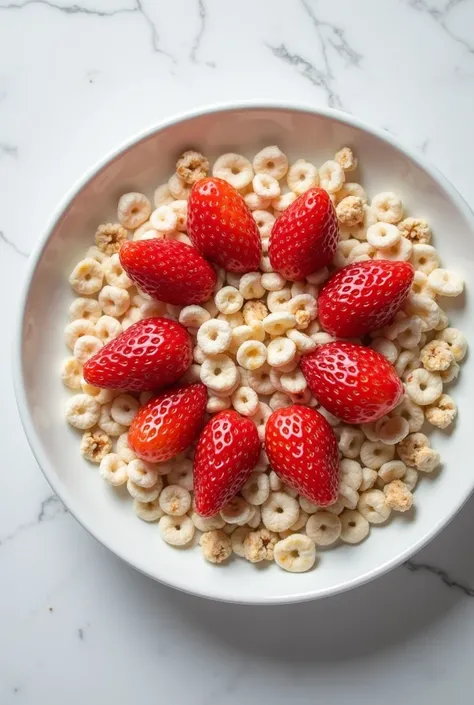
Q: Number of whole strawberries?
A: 9